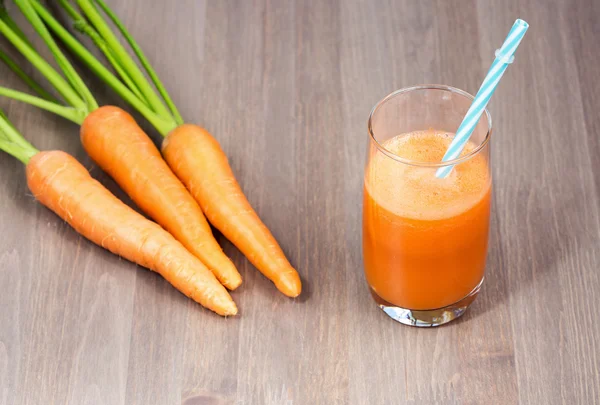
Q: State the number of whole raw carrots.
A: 3